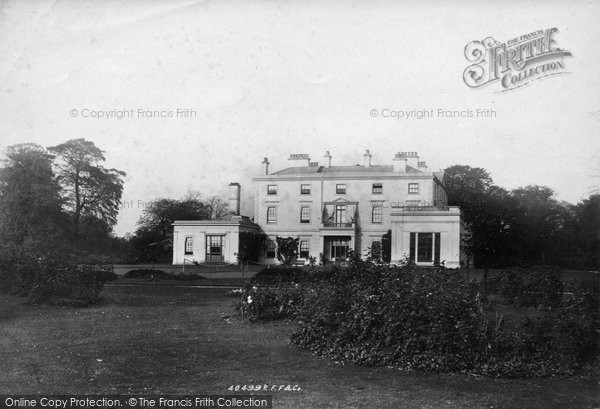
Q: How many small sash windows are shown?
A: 5